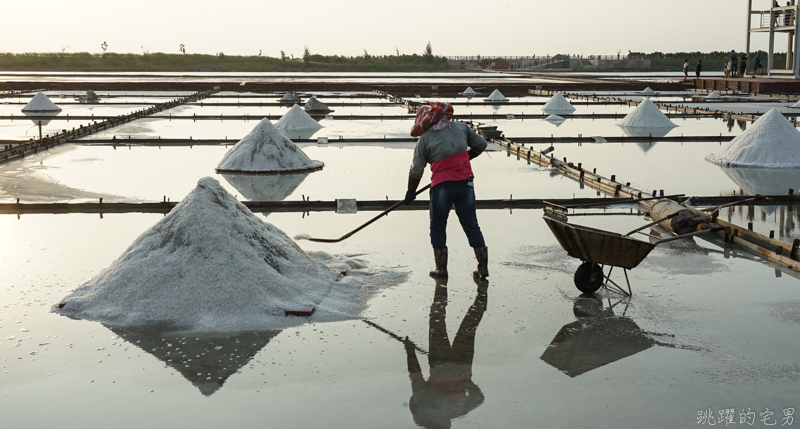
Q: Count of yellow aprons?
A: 0